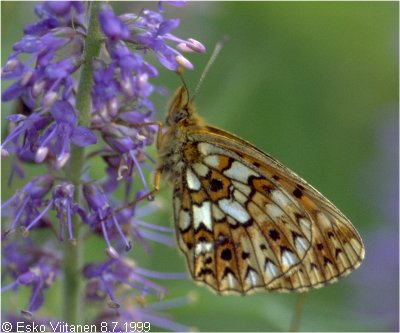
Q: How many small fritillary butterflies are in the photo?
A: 1